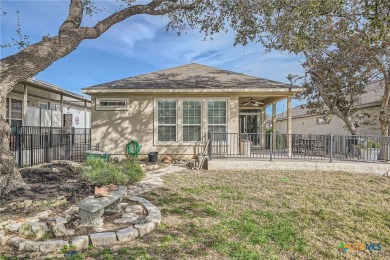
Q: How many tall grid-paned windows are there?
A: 3